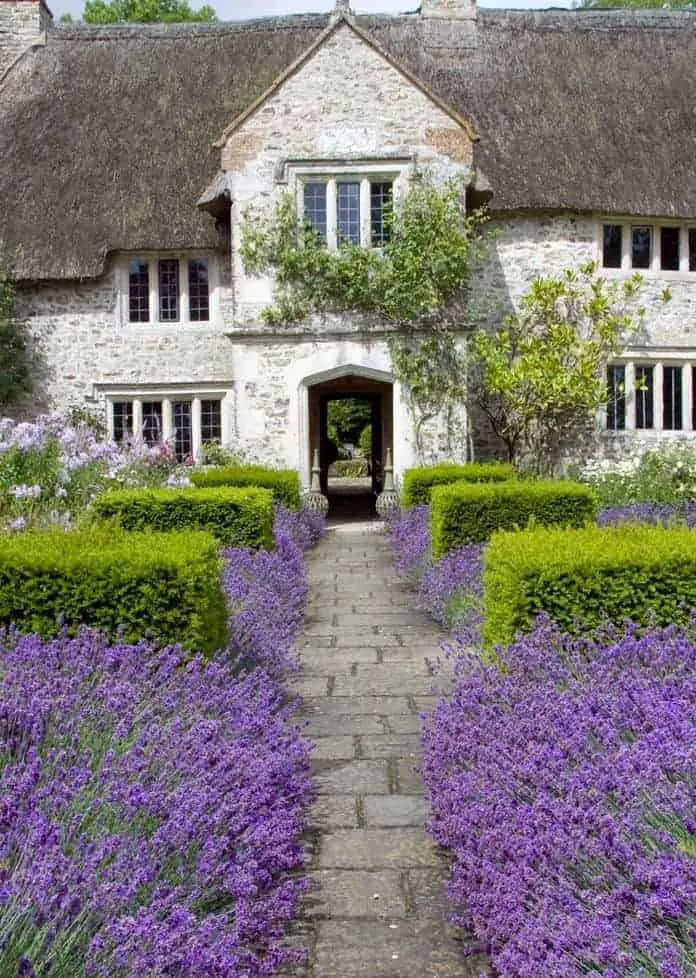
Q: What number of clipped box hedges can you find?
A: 6